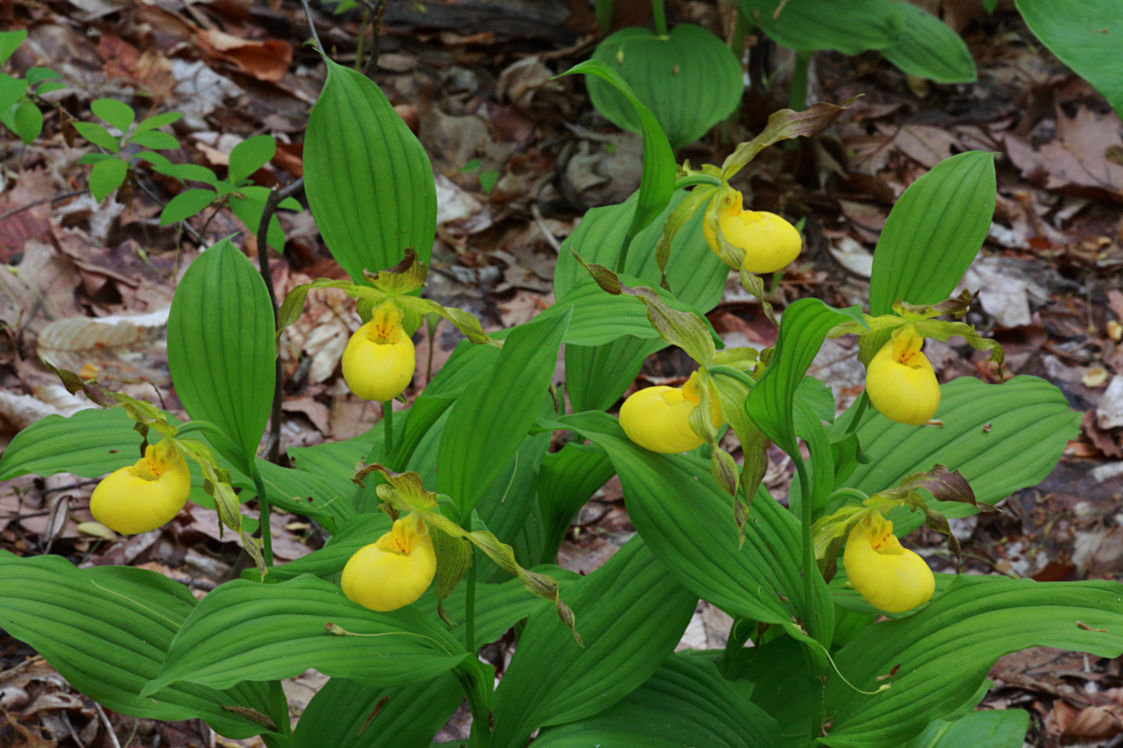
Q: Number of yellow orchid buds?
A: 7